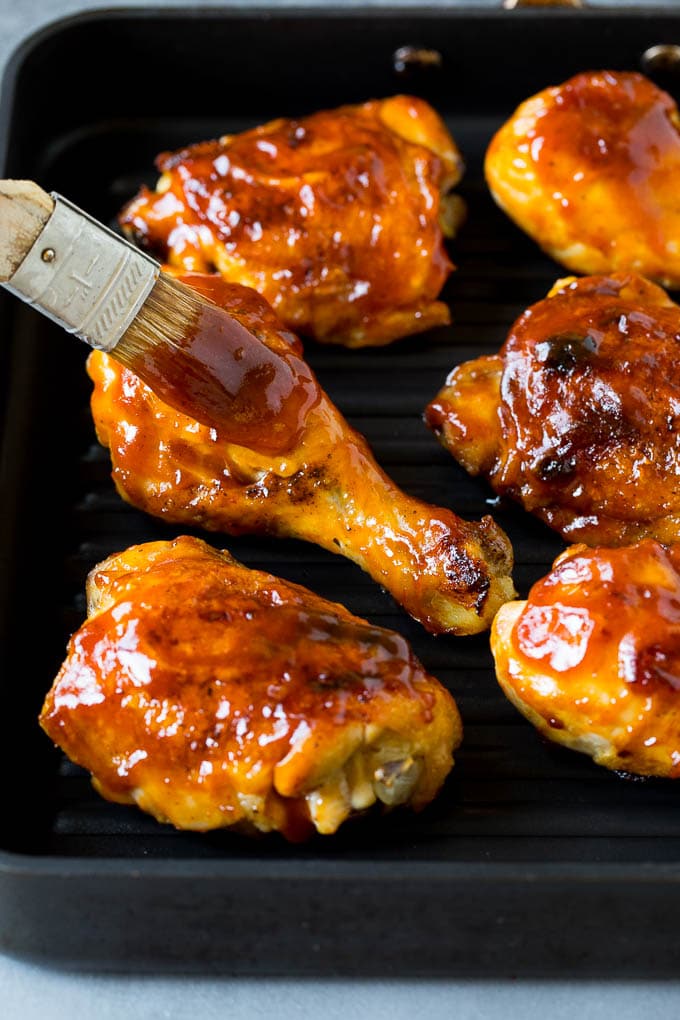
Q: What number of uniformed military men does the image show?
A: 0